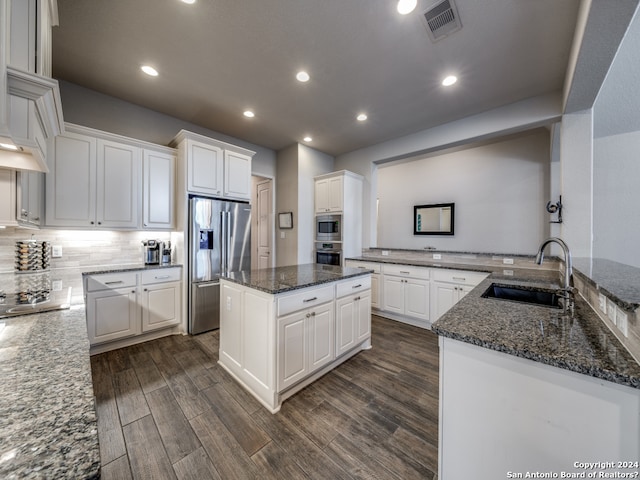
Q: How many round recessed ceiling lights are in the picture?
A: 8